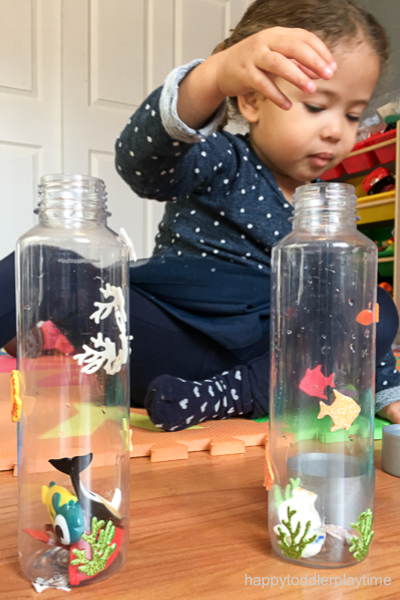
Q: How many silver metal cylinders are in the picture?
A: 2